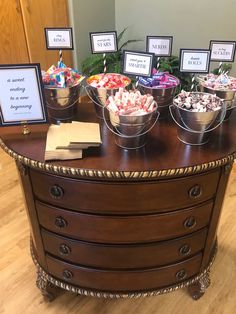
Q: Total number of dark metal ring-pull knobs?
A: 8